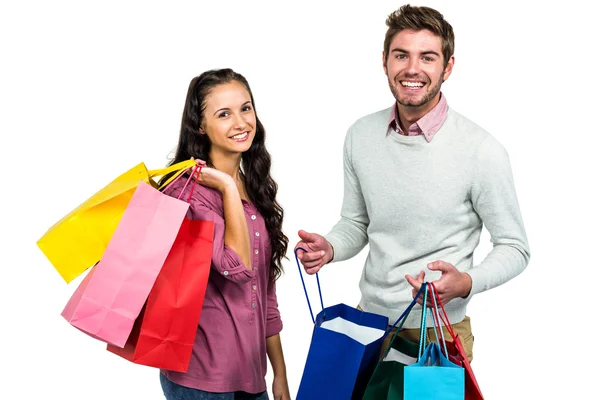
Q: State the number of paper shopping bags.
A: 7